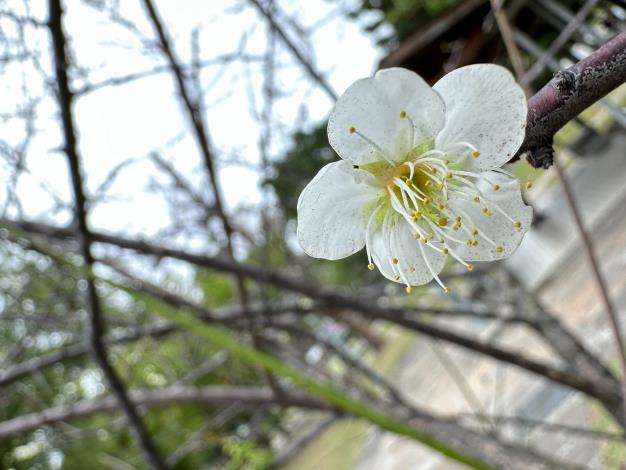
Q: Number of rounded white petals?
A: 5